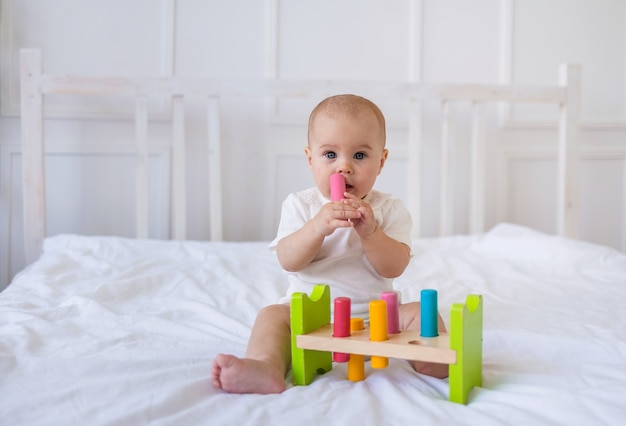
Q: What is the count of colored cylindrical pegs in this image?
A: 6